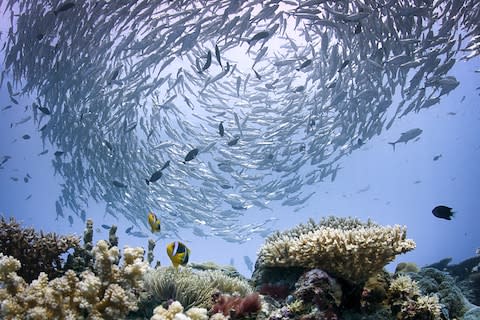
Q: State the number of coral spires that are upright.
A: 3